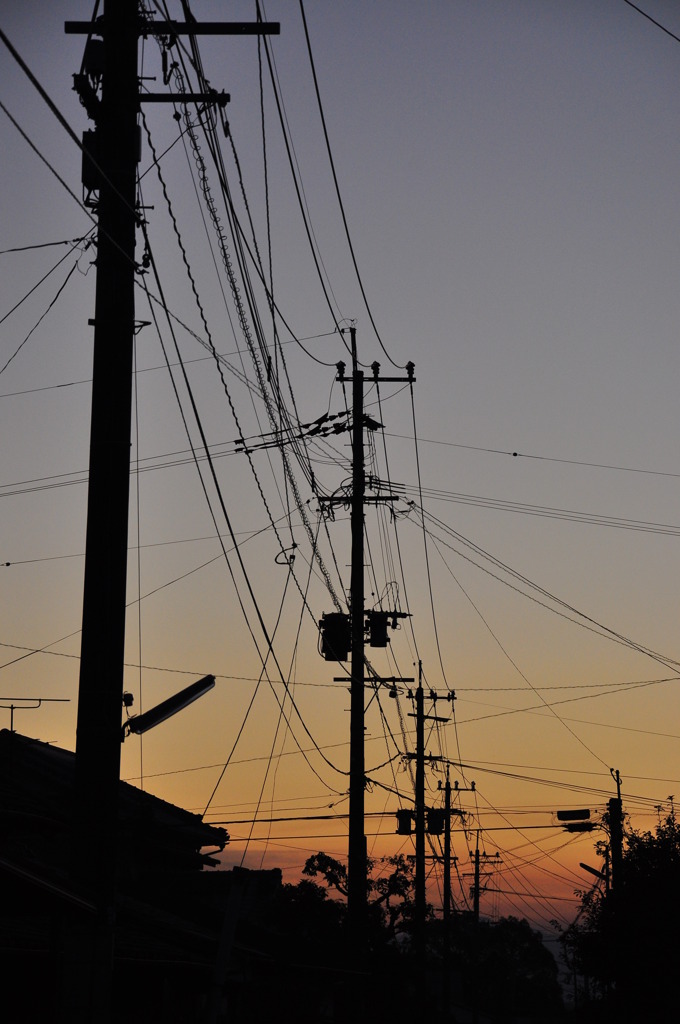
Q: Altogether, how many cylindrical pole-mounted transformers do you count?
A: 4